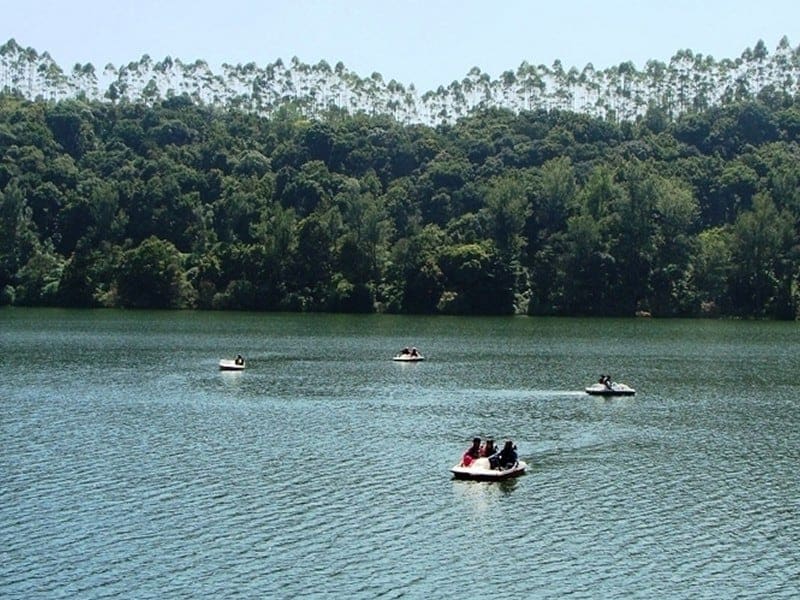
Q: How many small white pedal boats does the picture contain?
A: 4